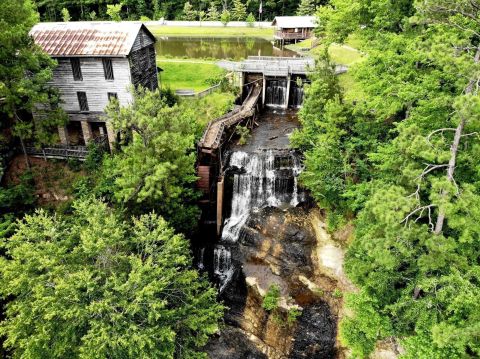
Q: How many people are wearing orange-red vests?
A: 0